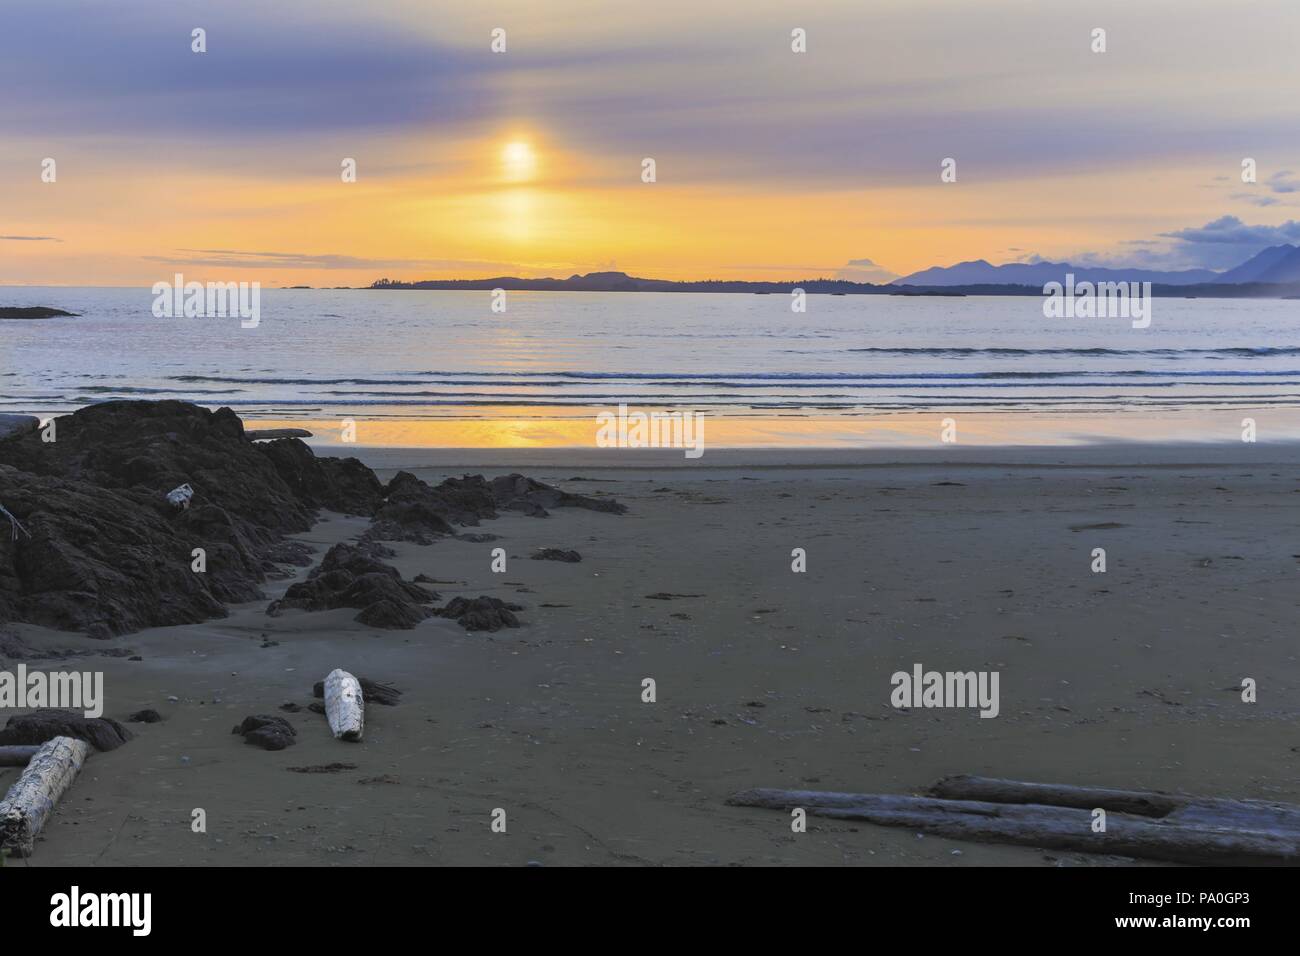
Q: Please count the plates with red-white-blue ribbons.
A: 0